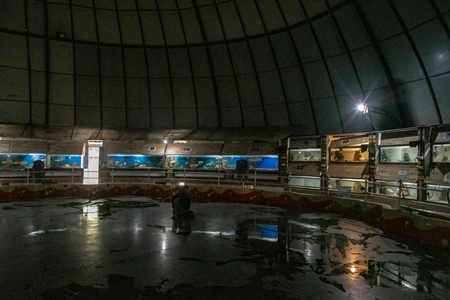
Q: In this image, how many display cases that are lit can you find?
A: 13